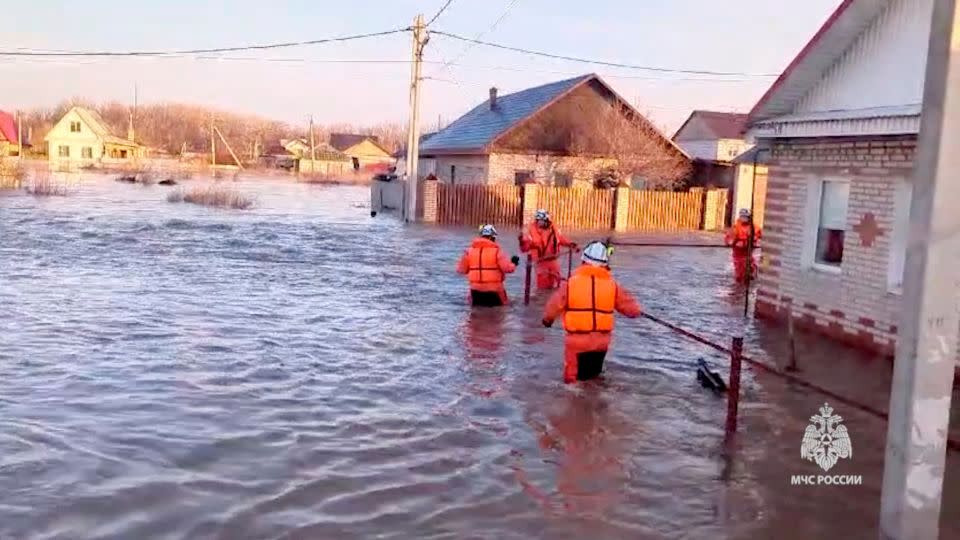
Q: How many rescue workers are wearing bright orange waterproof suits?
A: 4